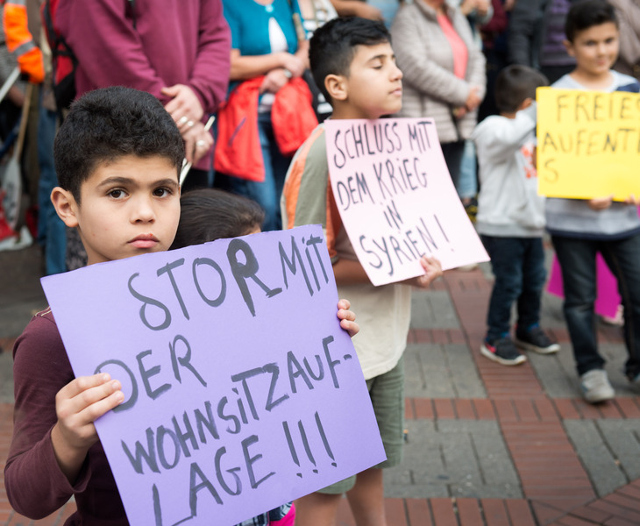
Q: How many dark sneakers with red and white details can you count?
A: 2